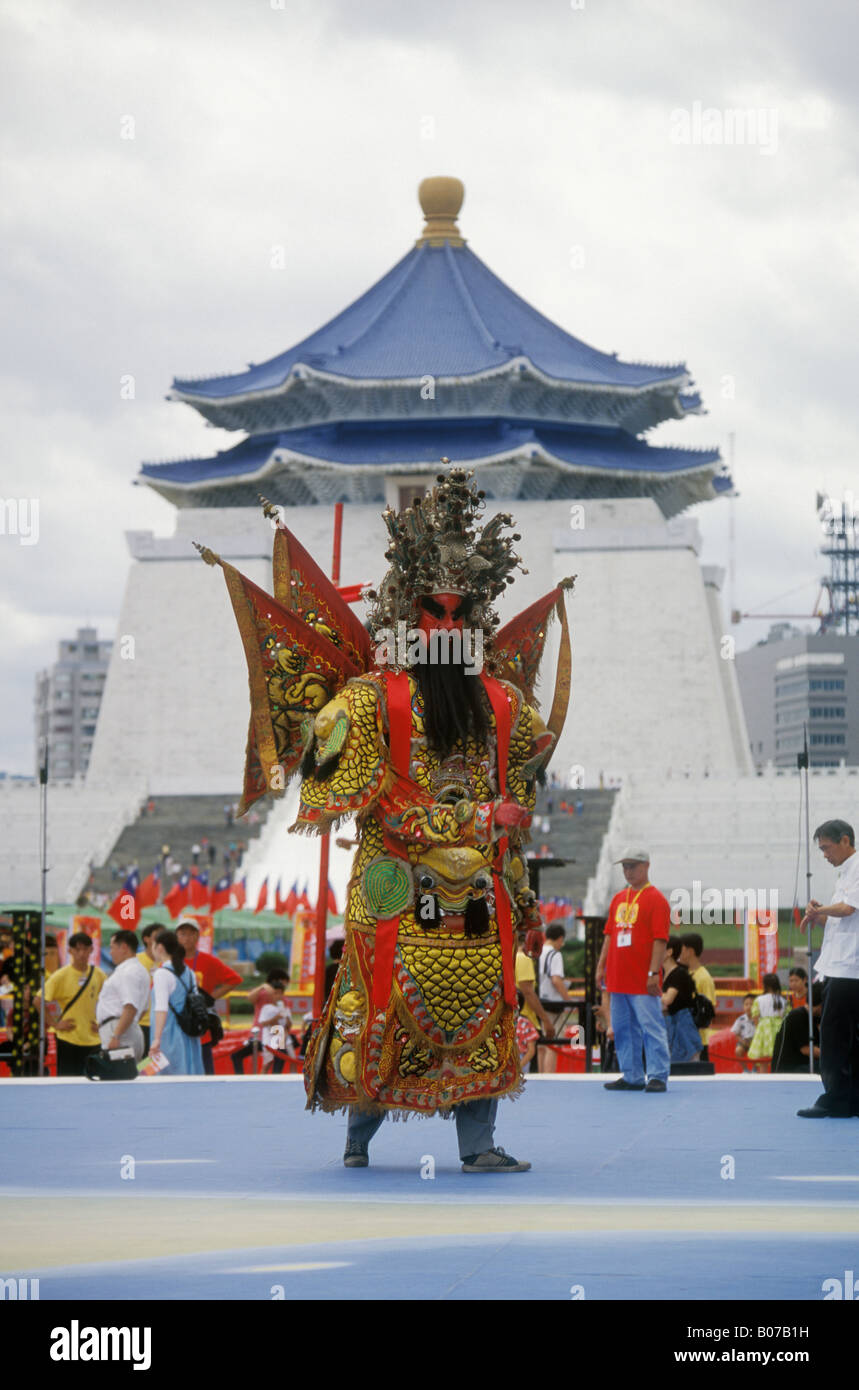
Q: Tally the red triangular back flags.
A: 3